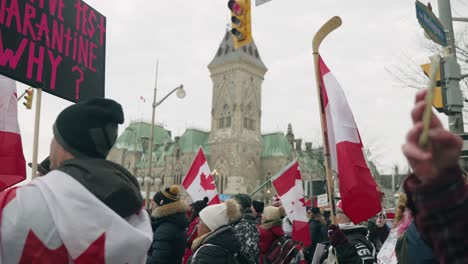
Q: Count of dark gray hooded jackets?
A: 1